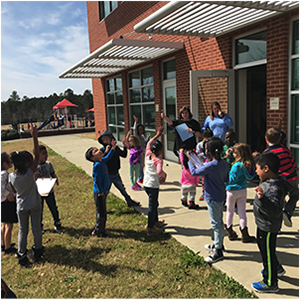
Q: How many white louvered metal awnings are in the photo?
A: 2